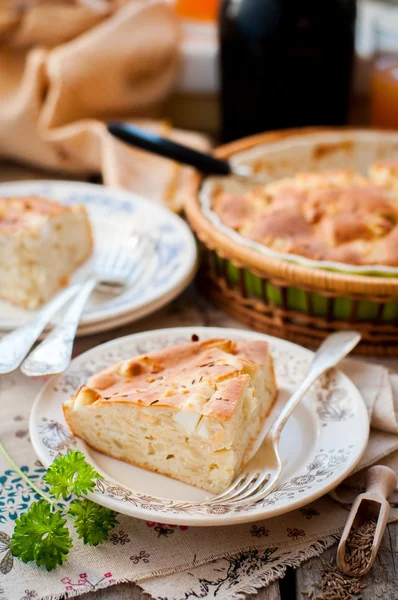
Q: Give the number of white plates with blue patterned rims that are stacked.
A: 2